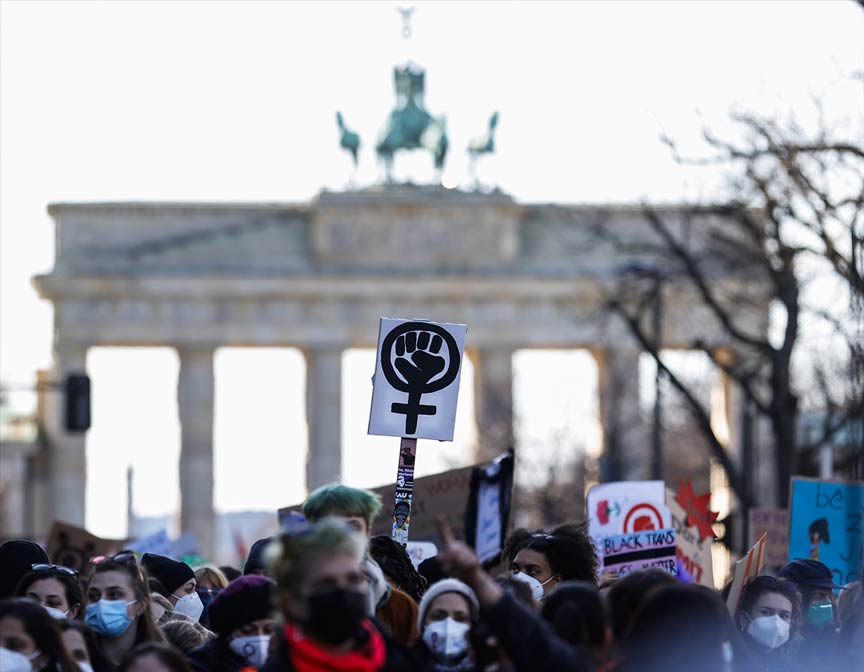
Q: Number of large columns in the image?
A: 6